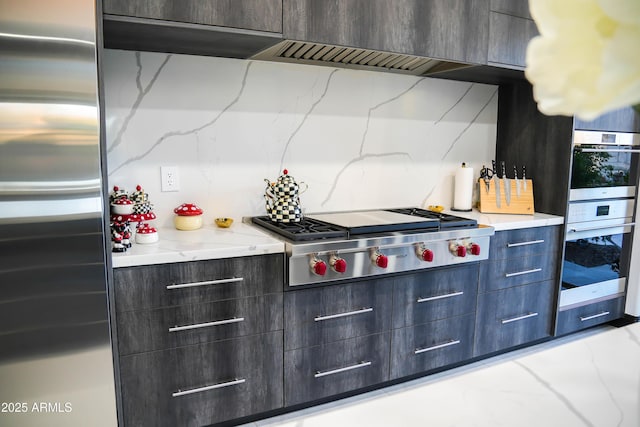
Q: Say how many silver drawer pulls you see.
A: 11